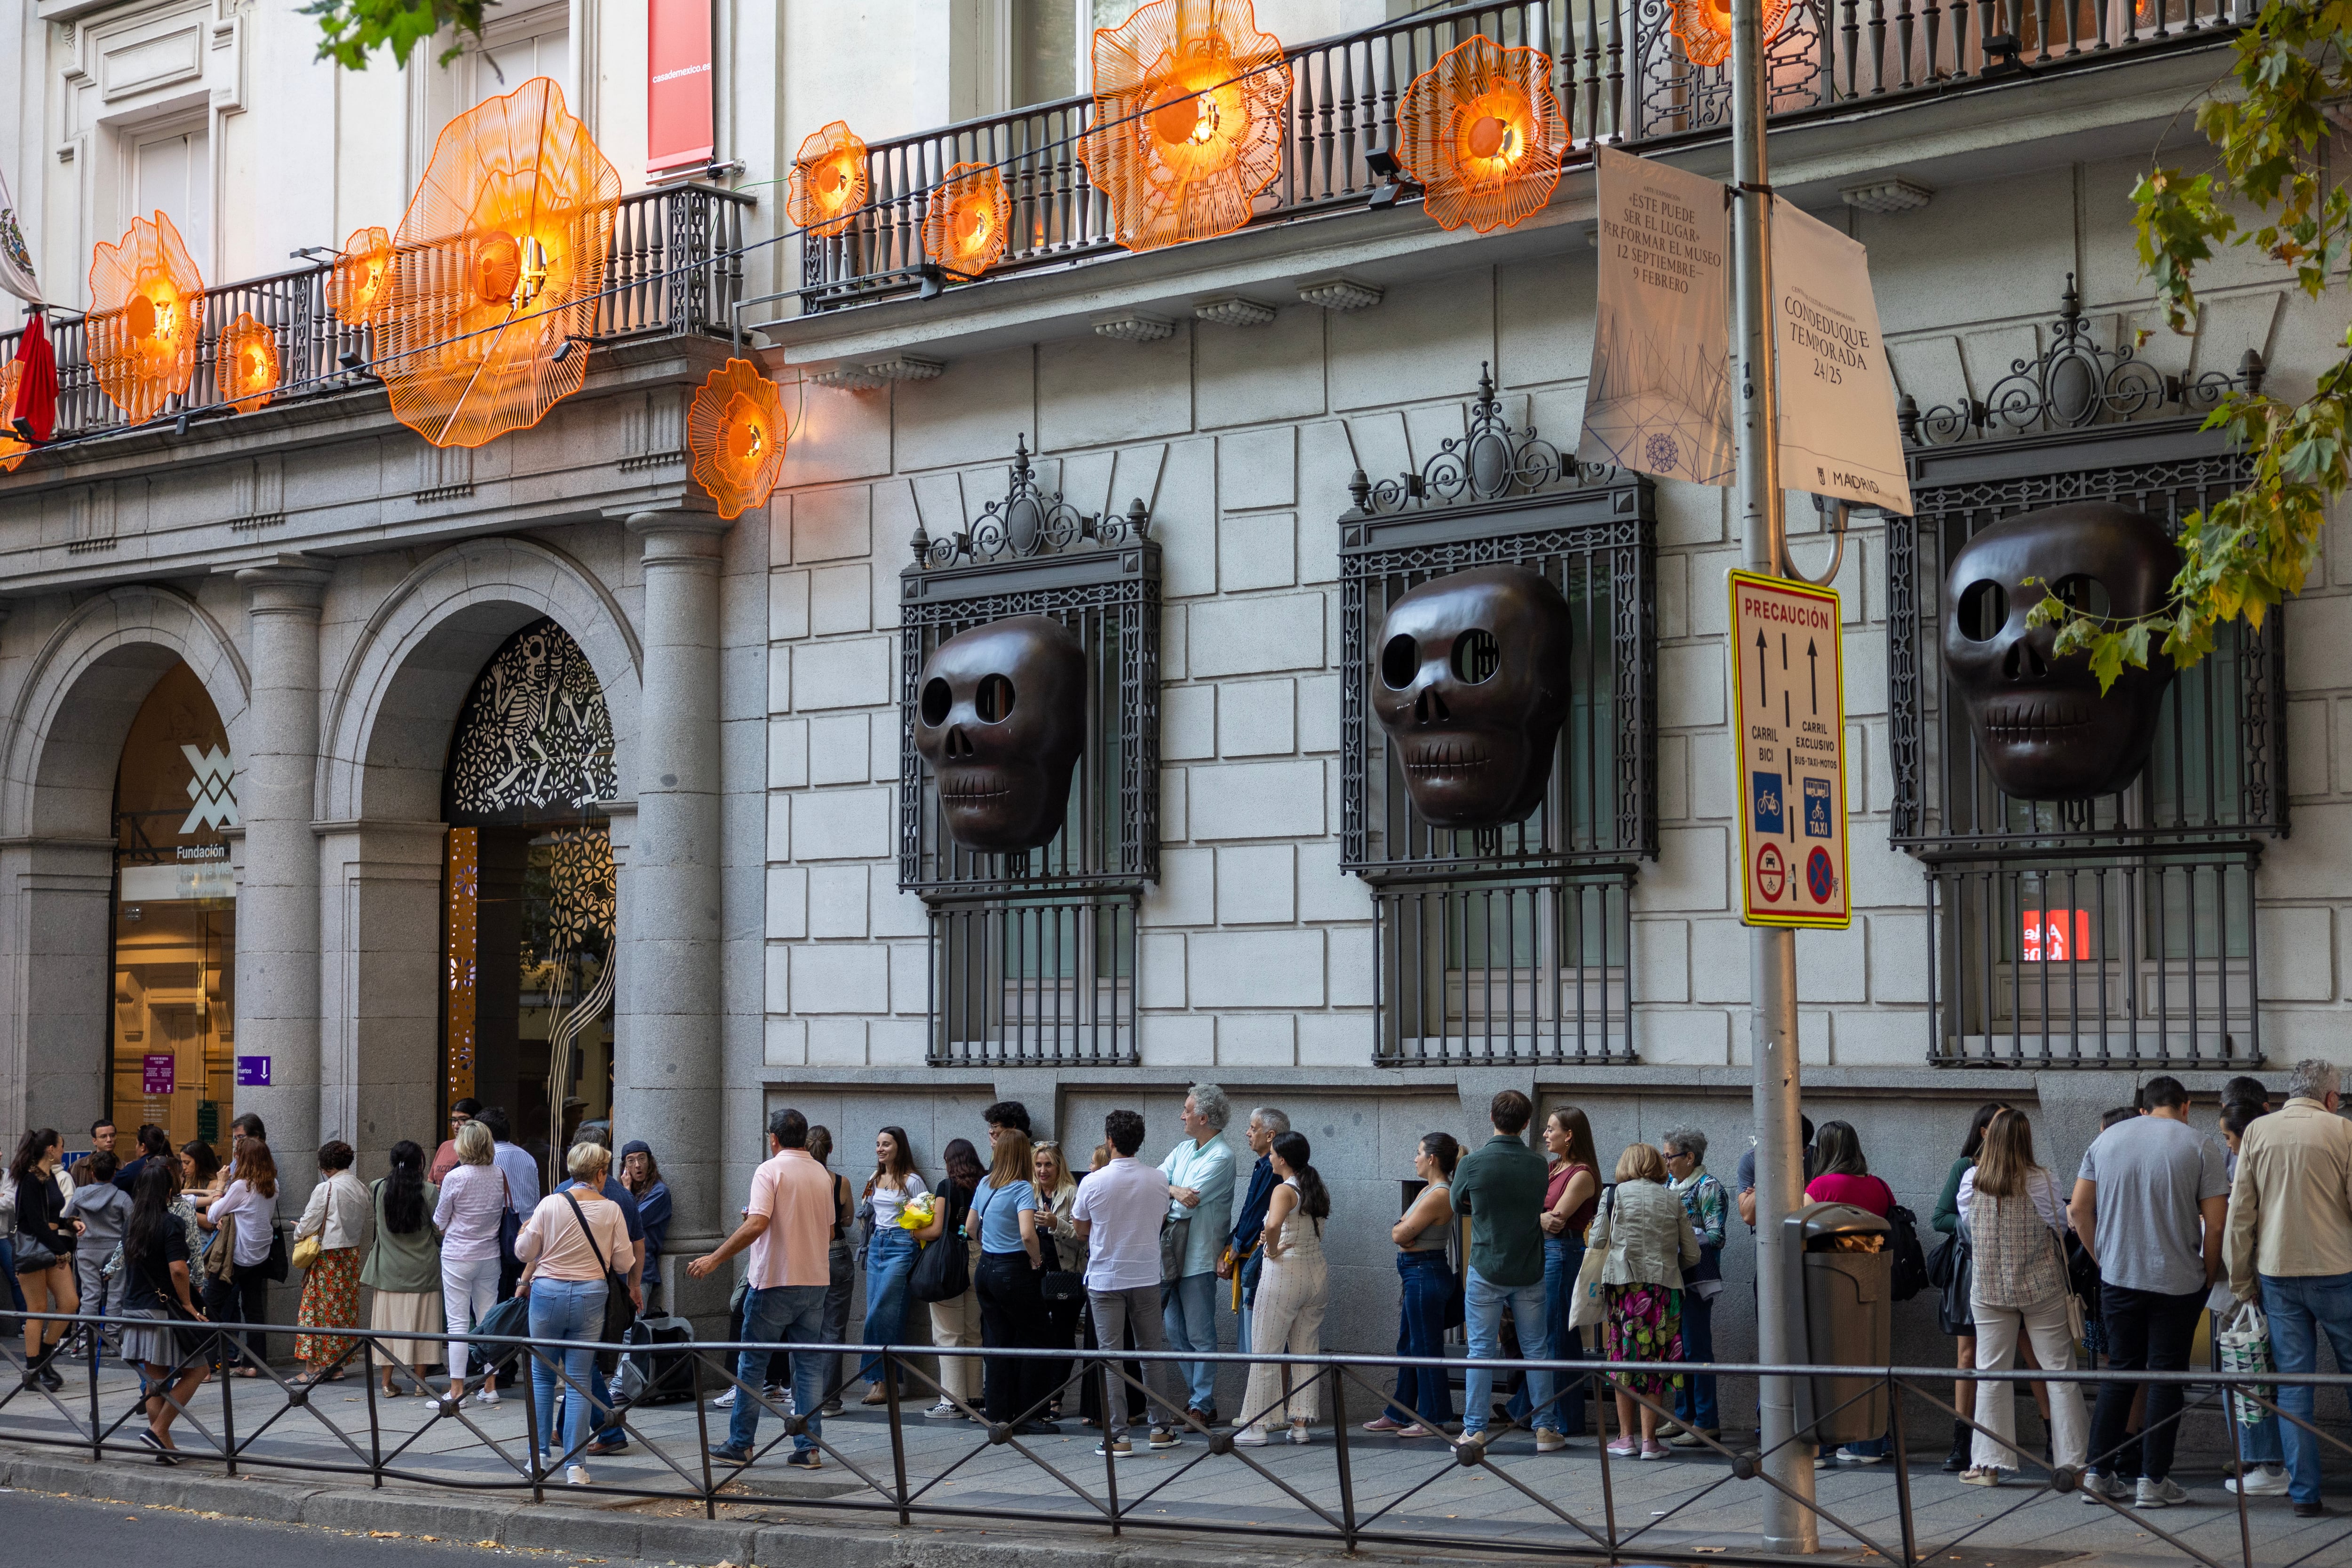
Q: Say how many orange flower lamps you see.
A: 11